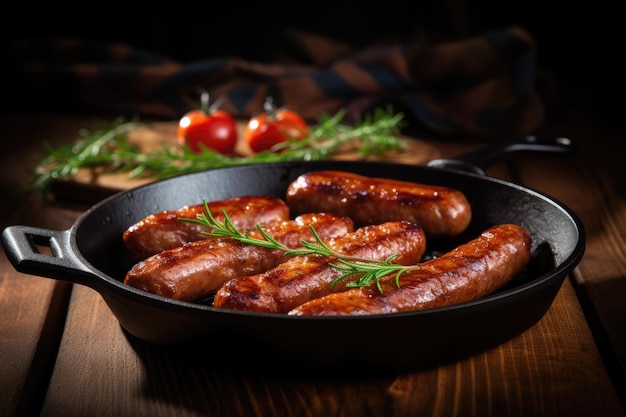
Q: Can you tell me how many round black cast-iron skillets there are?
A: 1